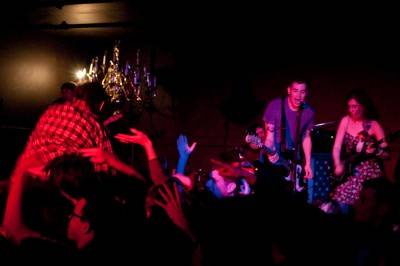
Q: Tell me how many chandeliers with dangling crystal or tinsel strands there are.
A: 1